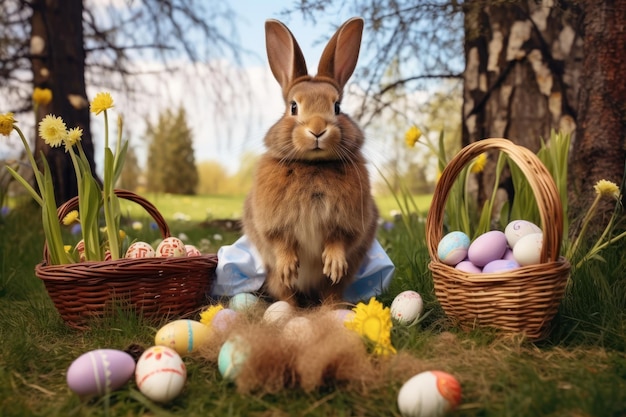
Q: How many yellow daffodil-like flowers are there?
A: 11